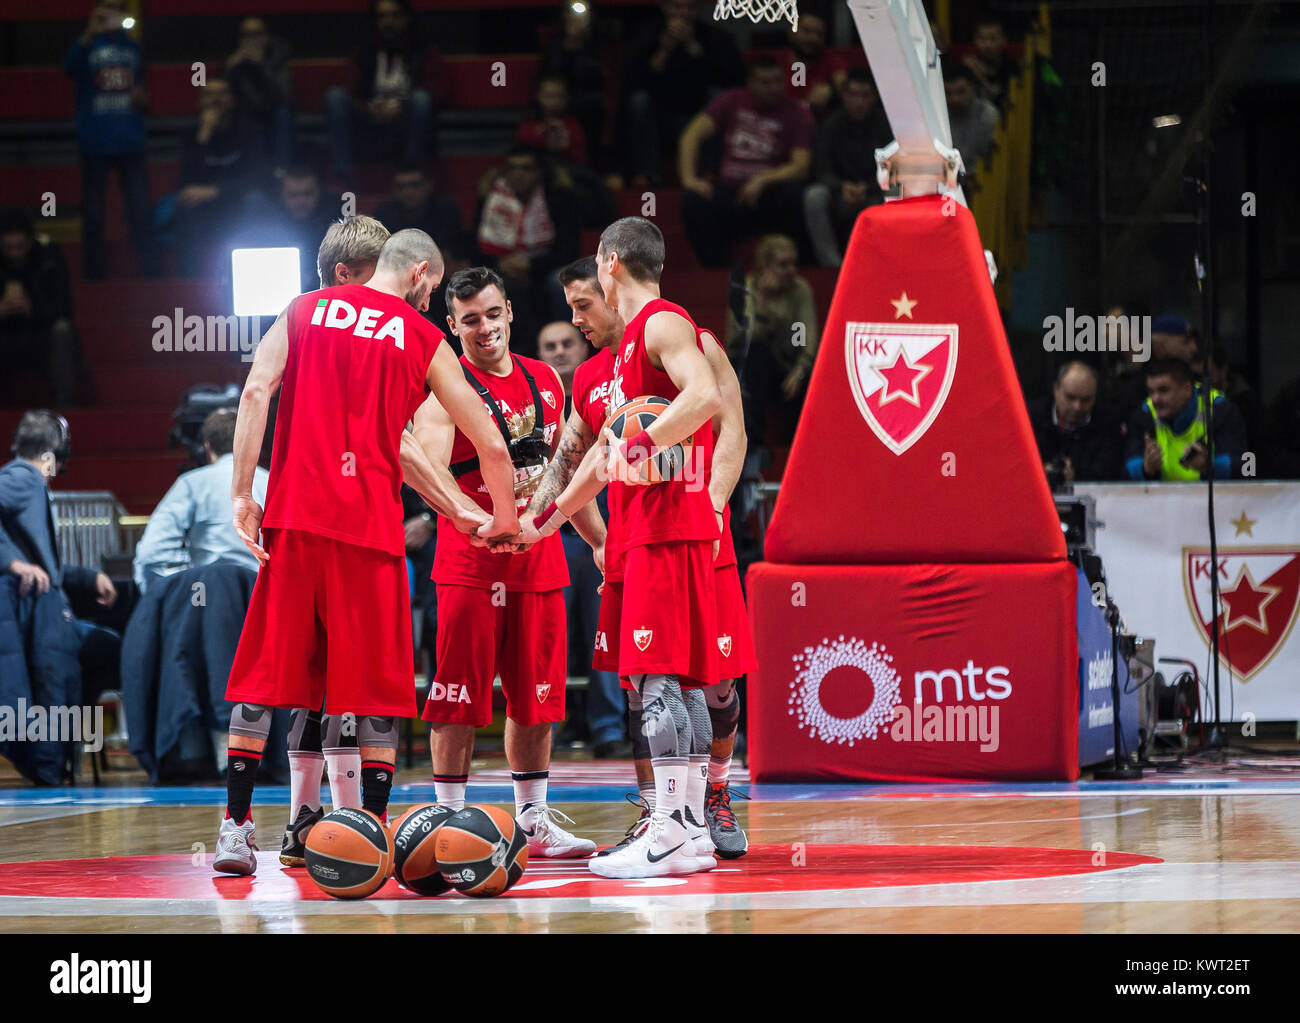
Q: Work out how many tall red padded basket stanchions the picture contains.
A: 1